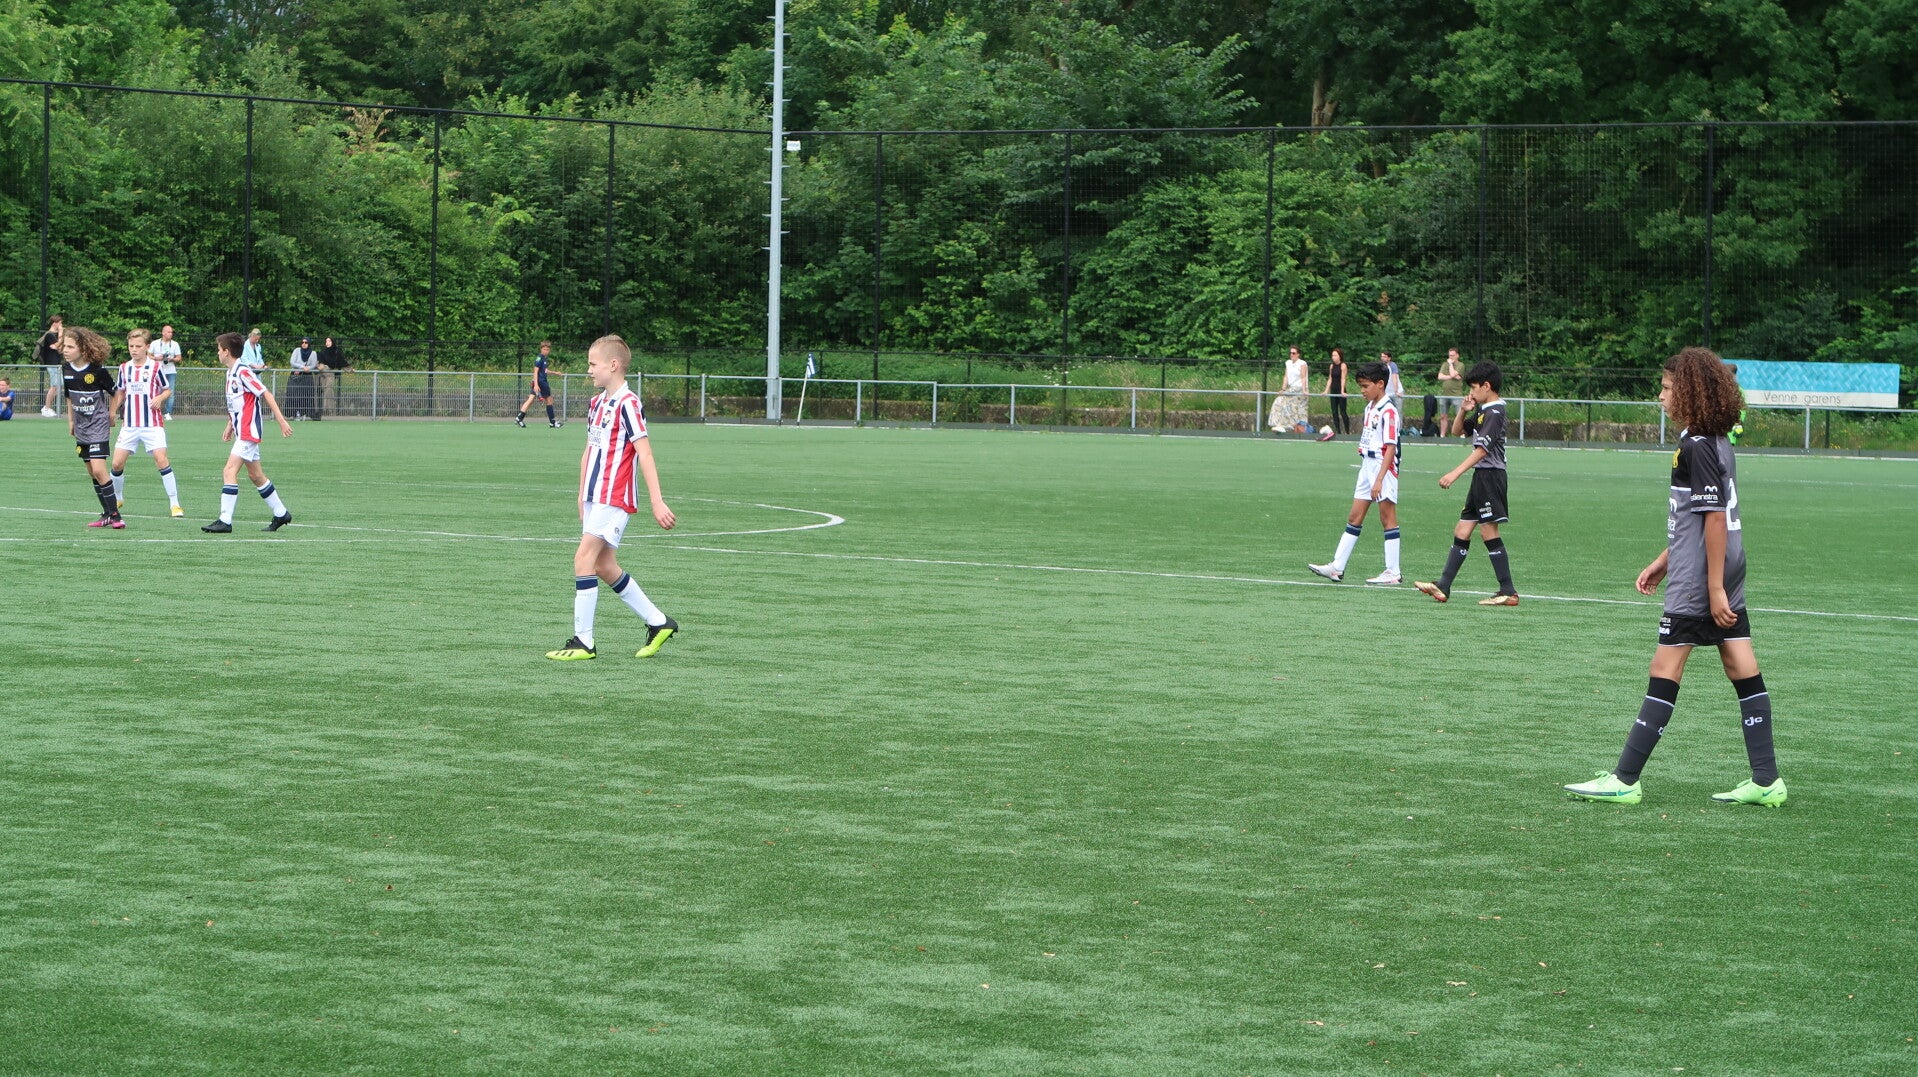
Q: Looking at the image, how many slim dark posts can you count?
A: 9